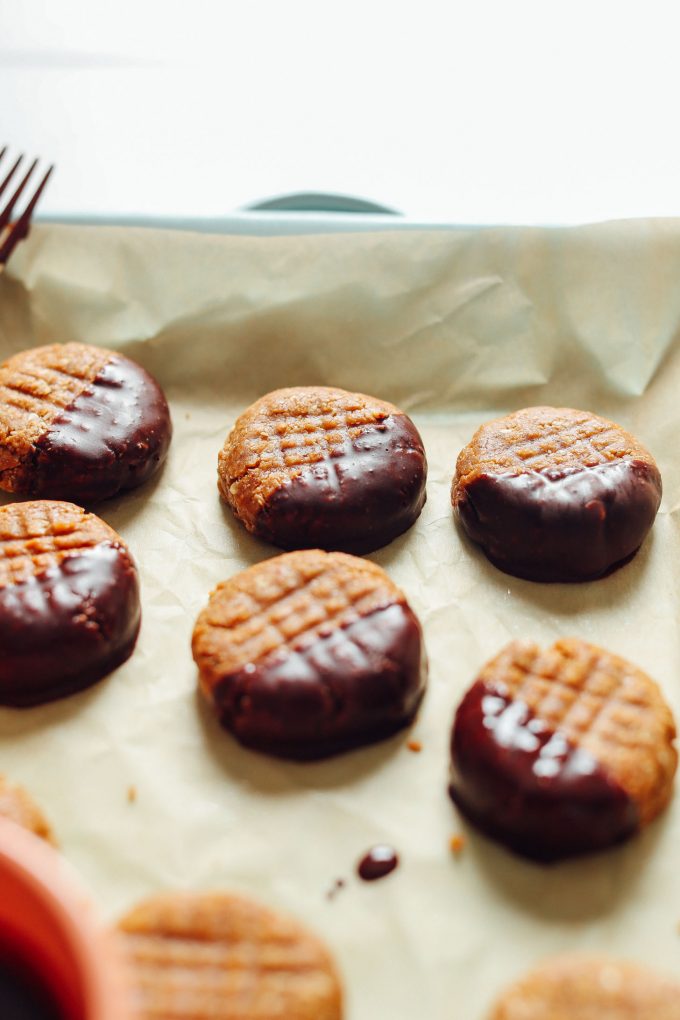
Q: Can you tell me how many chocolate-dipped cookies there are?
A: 6